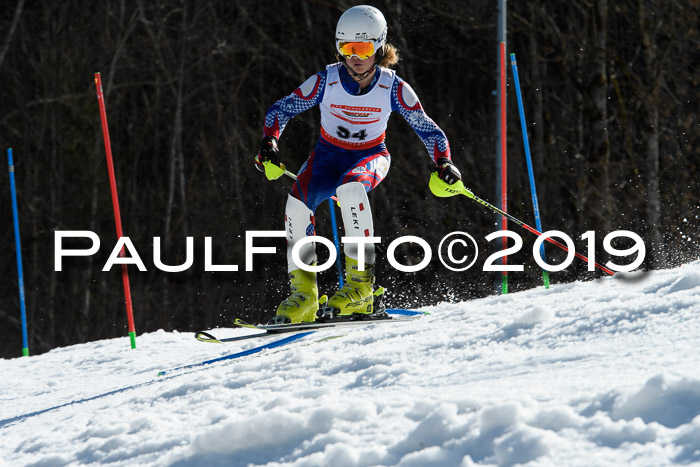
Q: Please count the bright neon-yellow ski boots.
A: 2